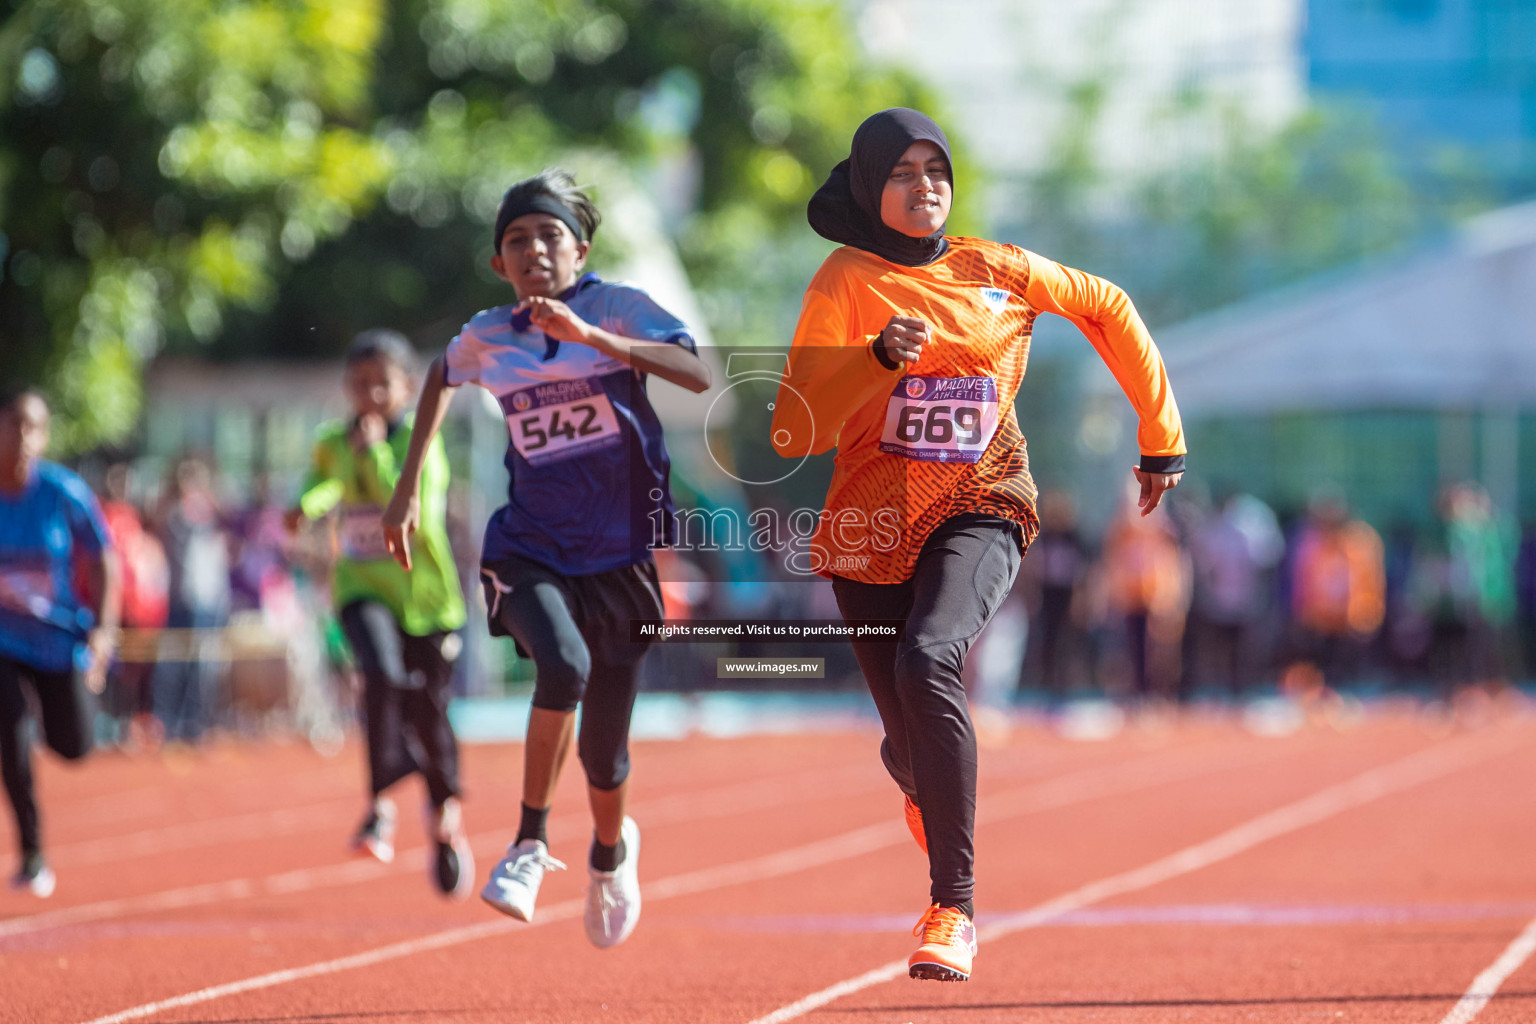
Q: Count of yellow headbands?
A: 0